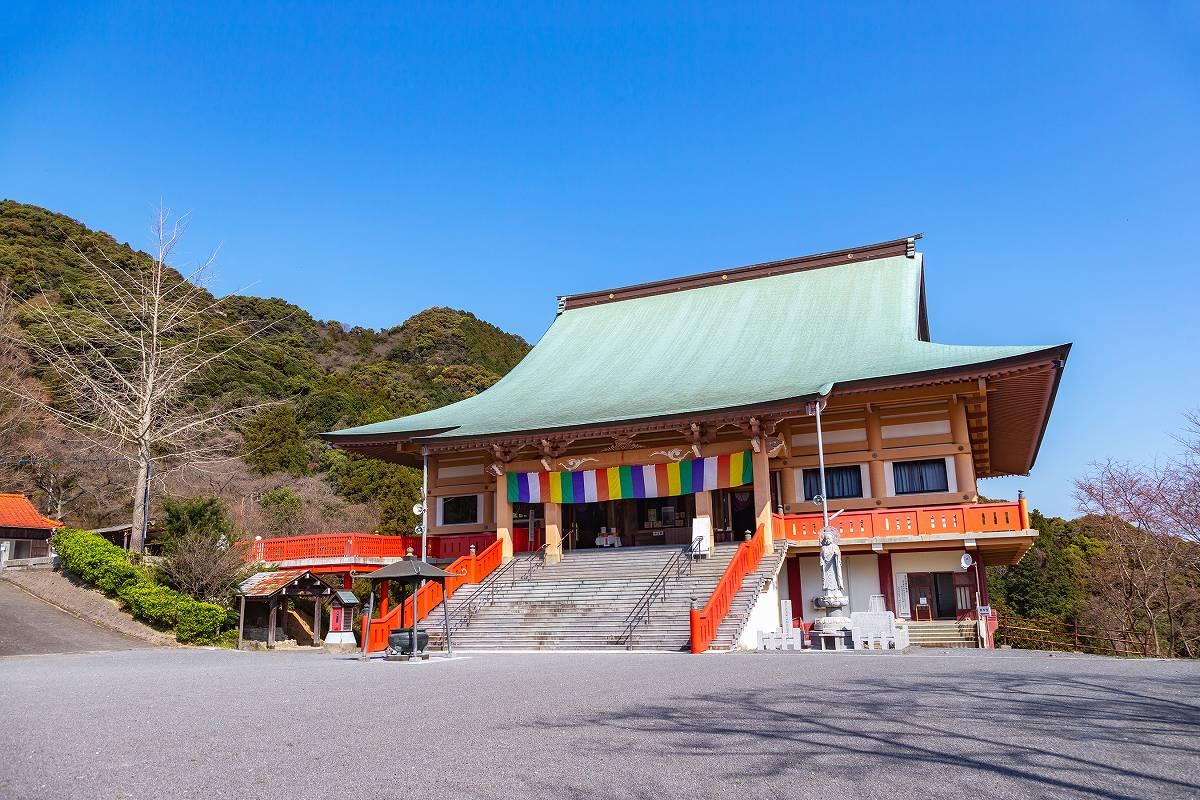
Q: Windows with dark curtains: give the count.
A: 2